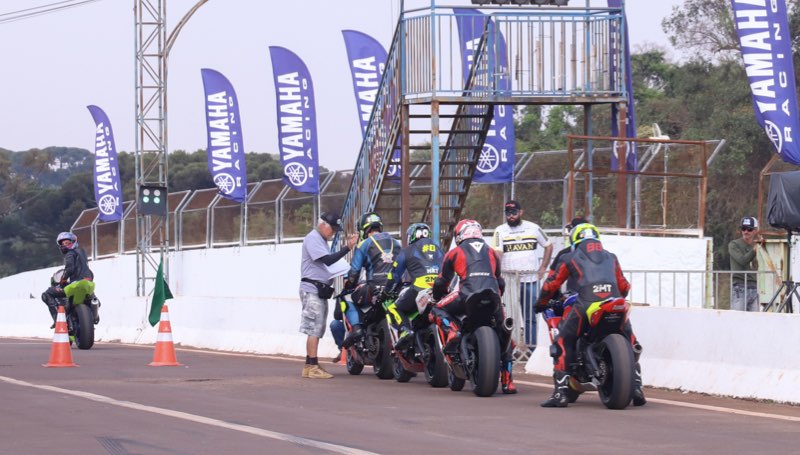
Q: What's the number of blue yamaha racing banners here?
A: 7